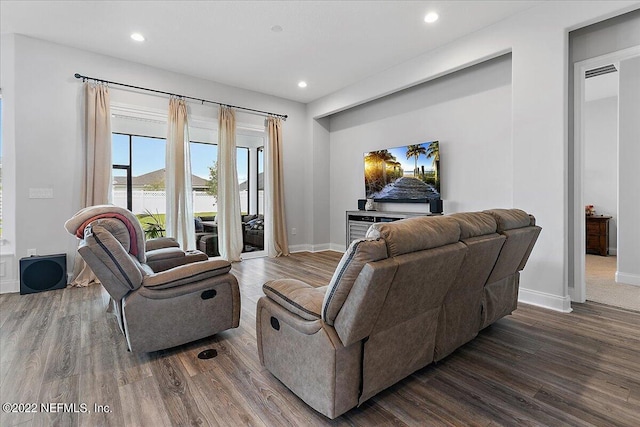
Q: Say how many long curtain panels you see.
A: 4